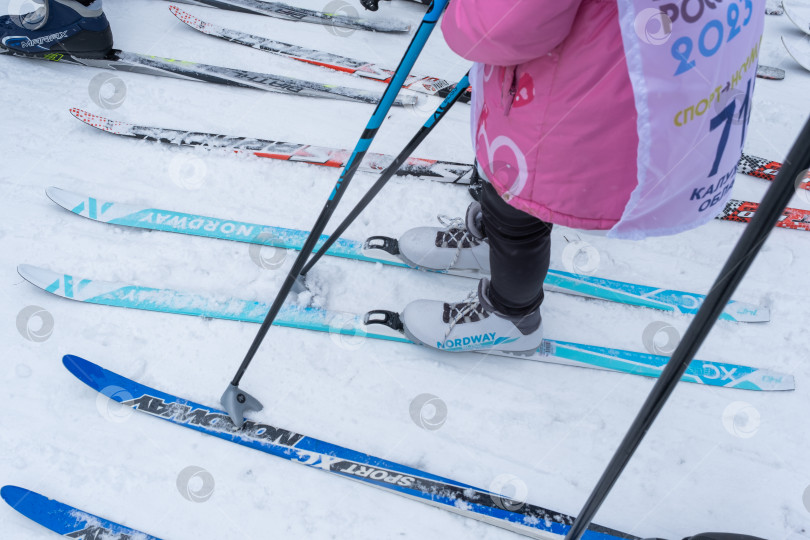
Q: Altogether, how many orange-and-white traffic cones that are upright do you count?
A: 0